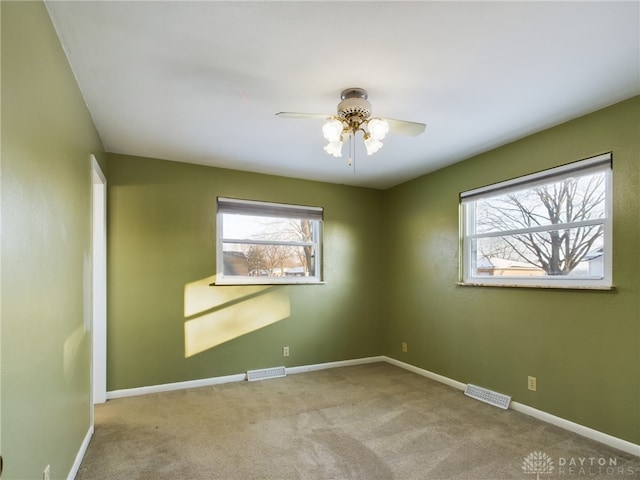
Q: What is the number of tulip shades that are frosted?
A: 4